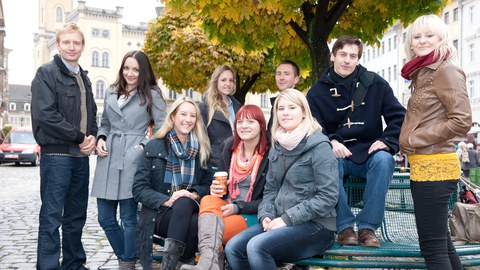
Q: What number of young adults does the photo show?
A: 9